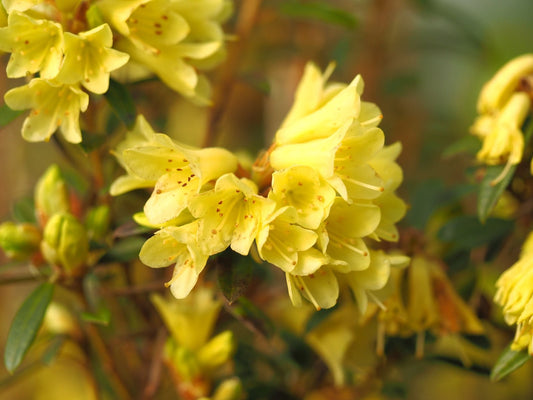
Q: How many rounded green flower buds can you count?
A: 4